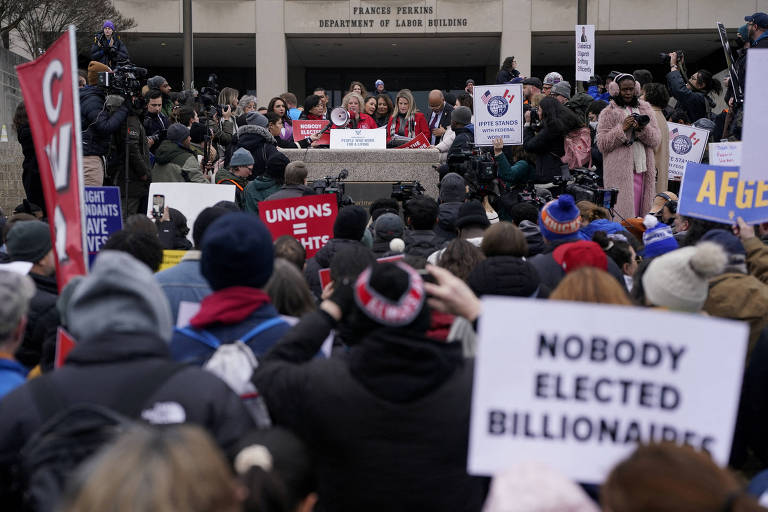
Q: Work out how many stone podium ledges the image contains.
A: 1